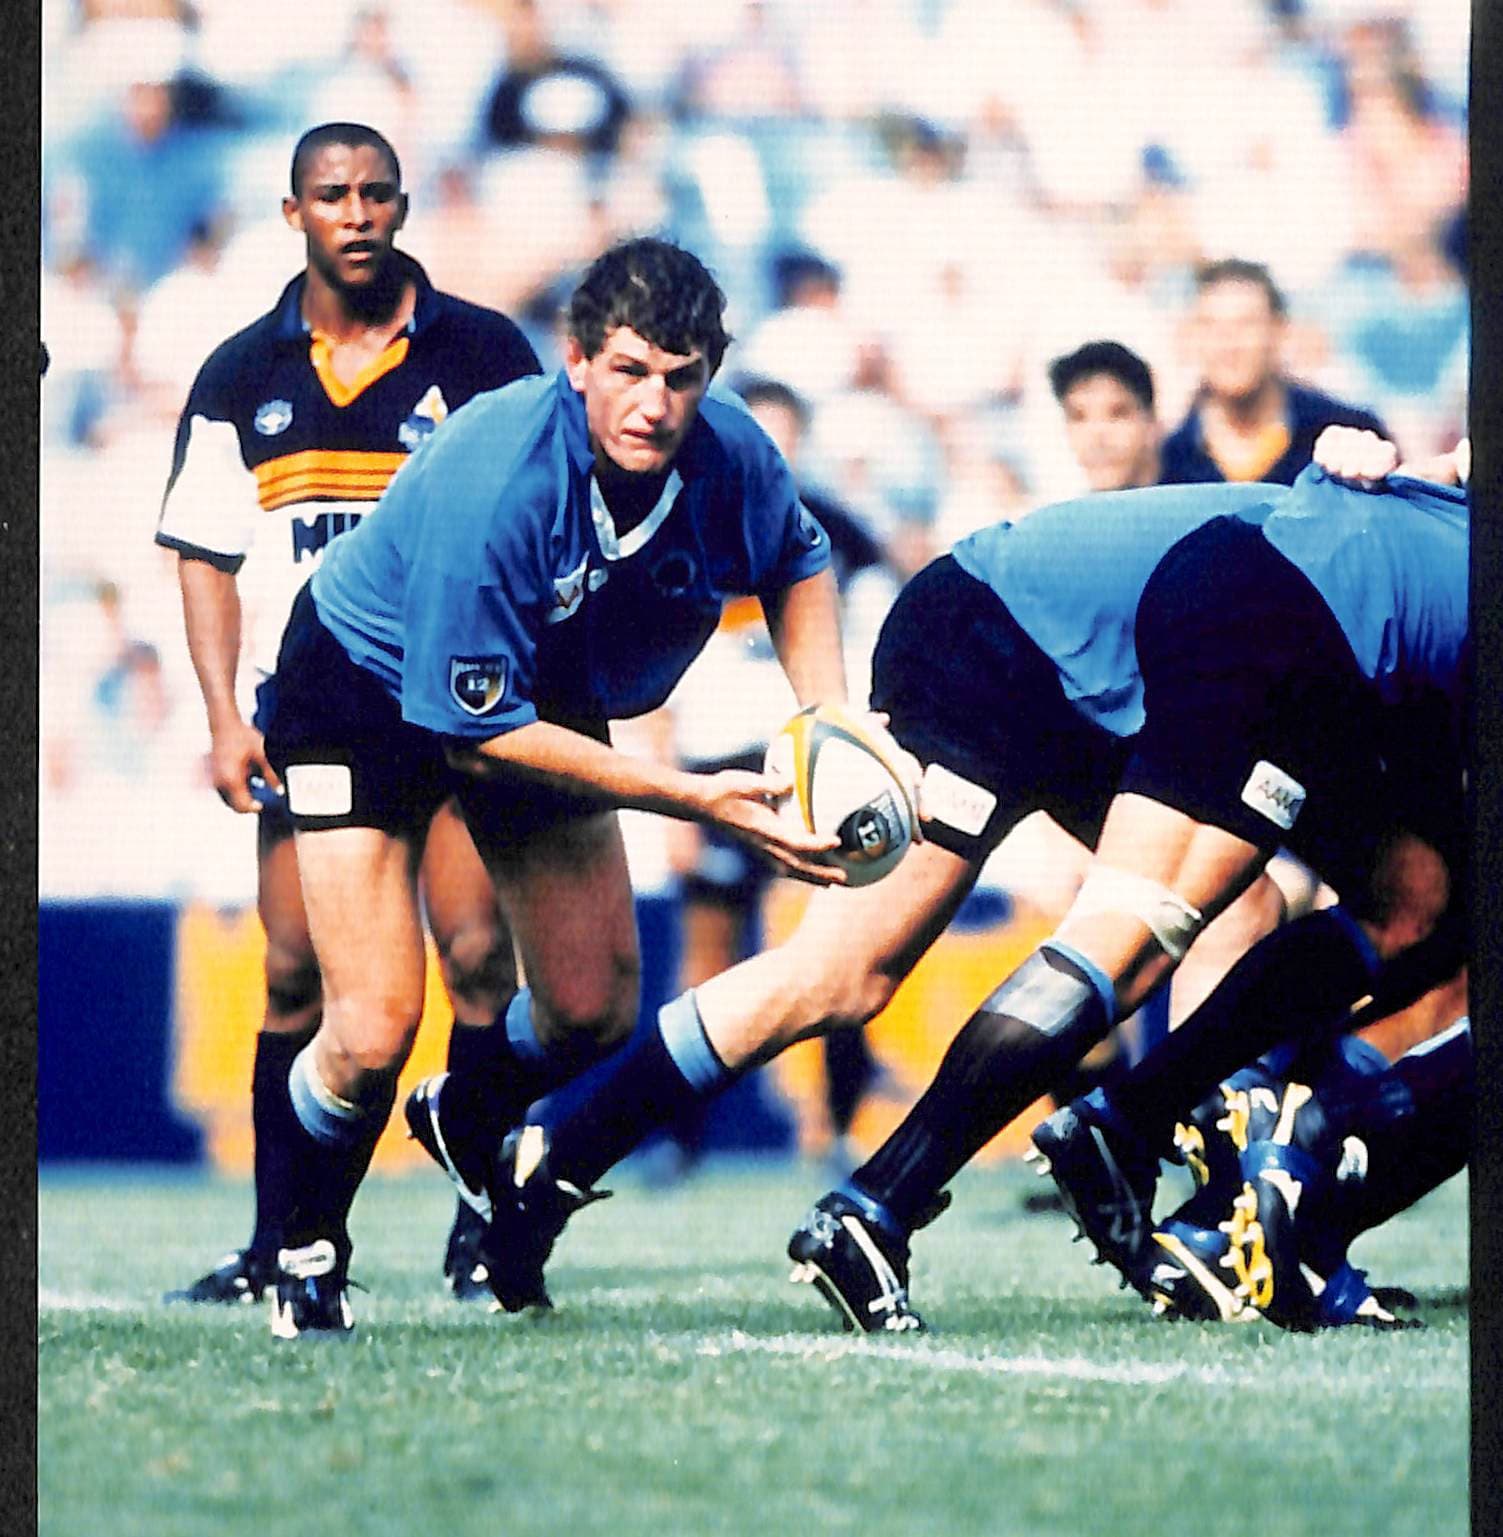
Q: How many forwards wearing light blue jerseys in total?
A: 2